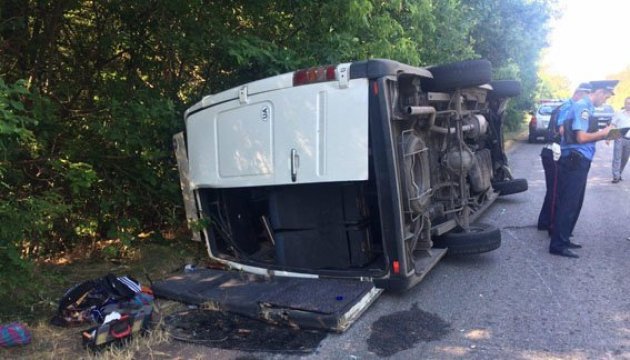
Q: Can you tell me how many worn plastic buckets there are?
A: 0